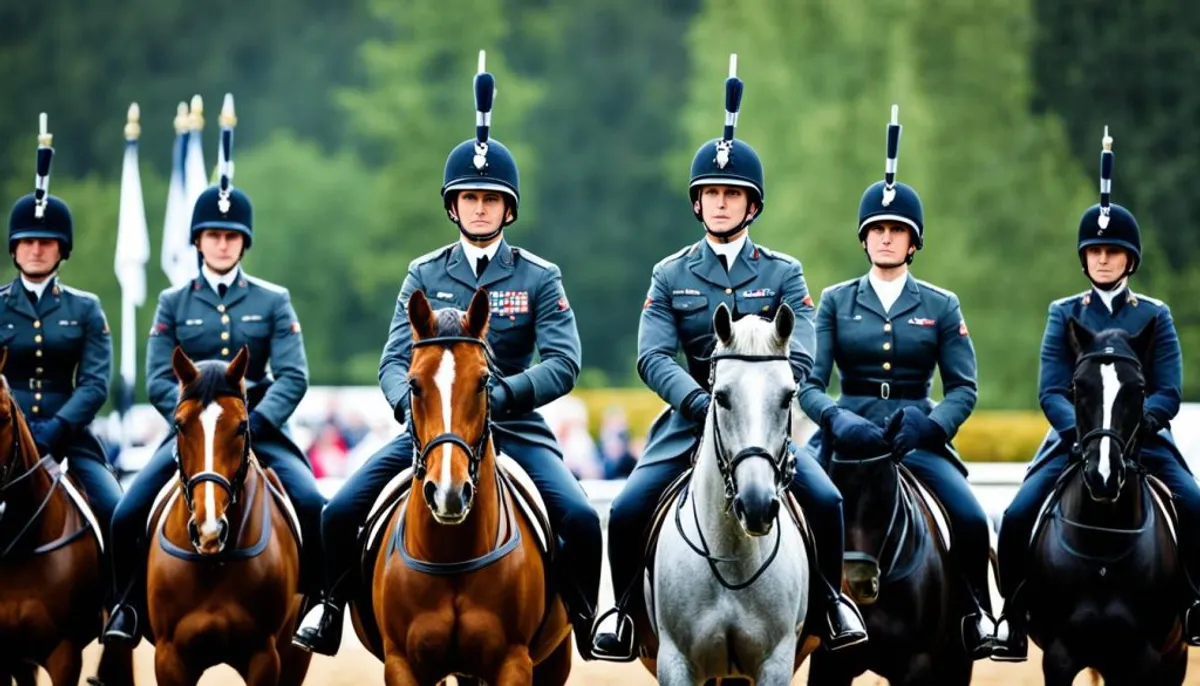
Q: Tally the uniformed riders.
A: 6